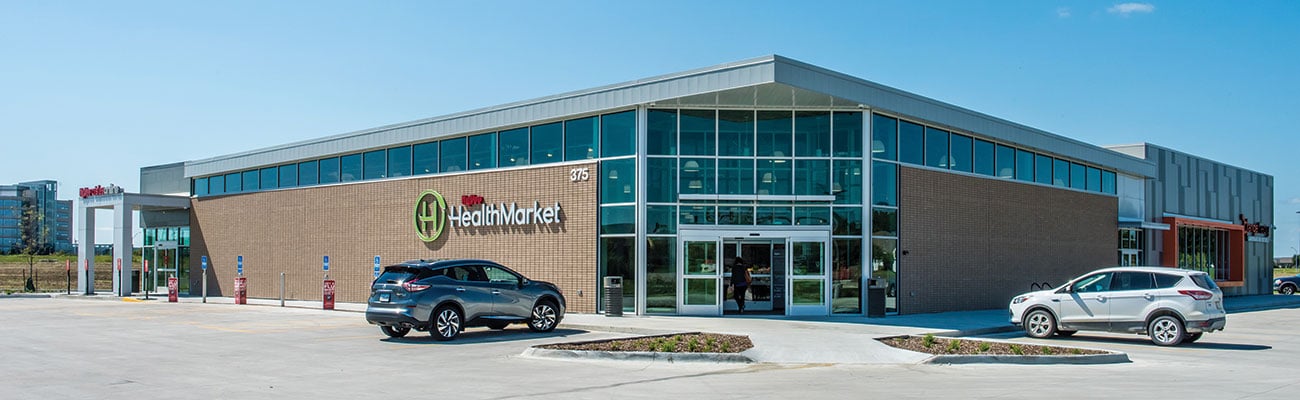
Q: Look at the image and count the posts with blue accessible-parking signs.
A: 4